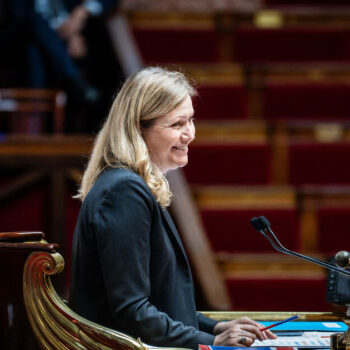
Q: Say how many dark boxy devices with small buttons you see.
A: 1